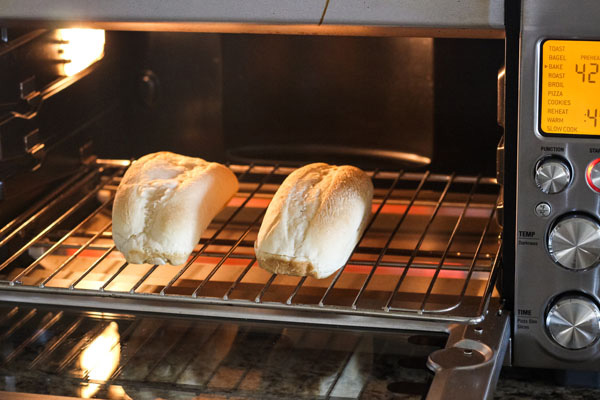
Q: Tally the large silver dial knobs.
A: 2